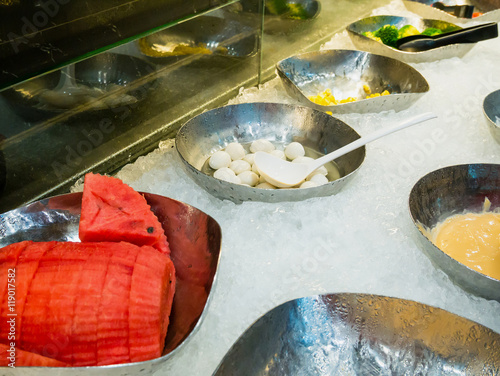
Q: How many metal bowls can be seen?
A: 8